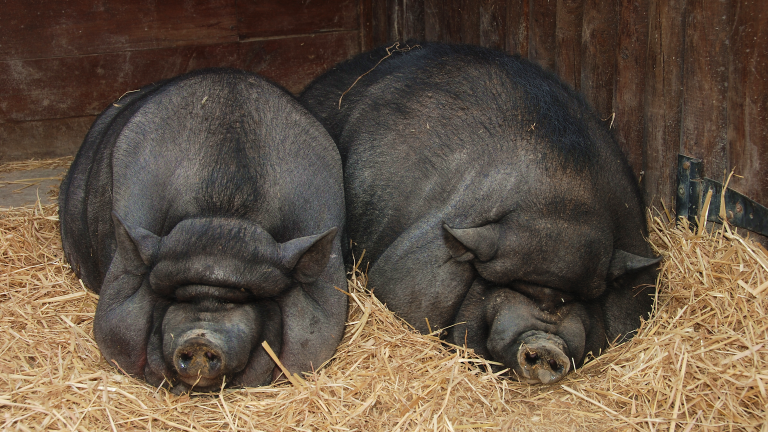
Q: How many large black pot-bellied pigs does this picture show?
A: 2